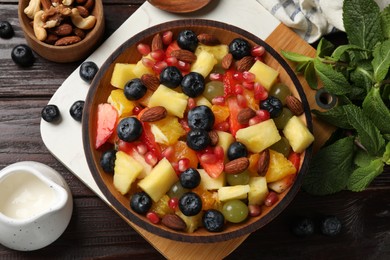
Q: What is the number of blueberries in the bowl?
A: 15